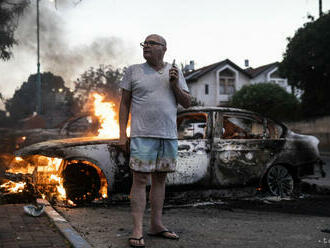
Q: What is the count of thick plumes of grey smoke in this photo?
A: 1